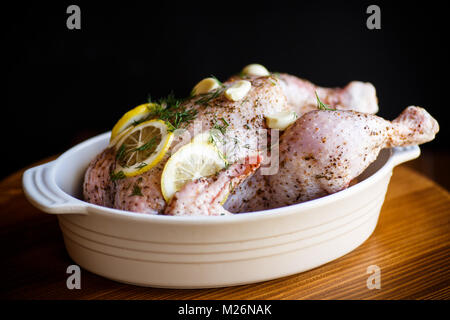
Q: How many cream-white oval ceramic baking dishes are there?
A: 1